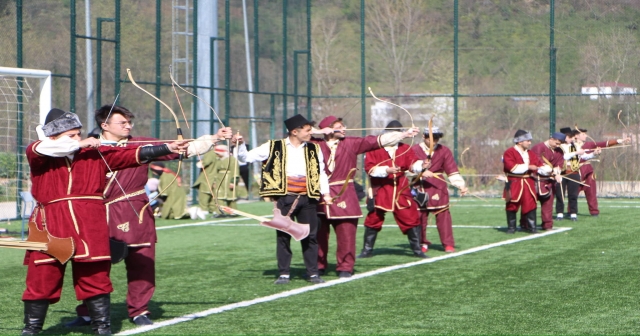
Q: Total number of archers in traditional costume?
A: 10